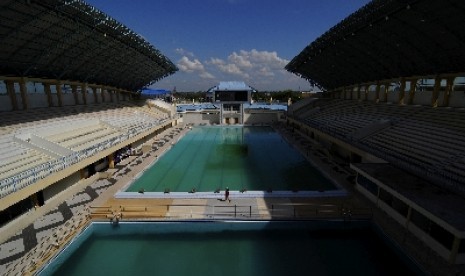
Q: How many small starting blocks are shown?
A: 8